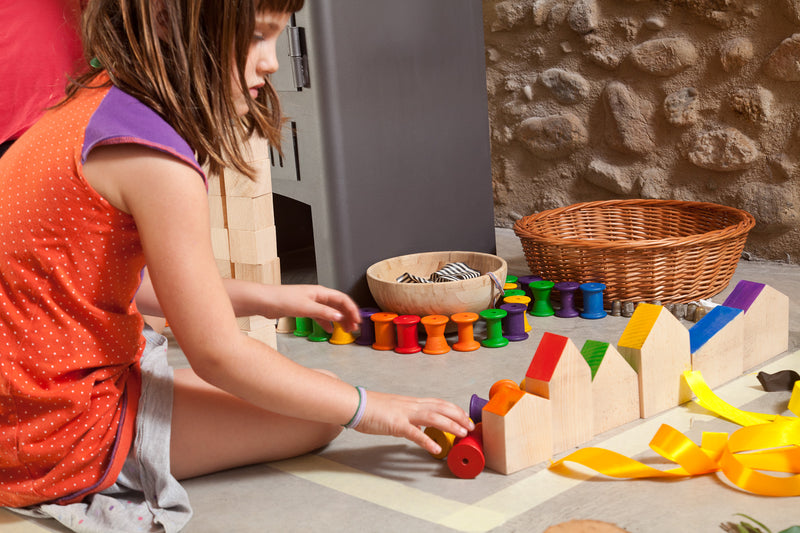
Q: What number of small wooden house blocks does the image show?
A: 6